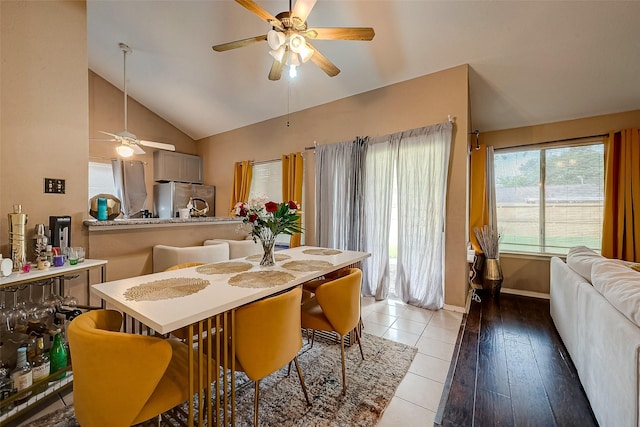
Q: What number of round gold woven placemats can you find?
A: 6